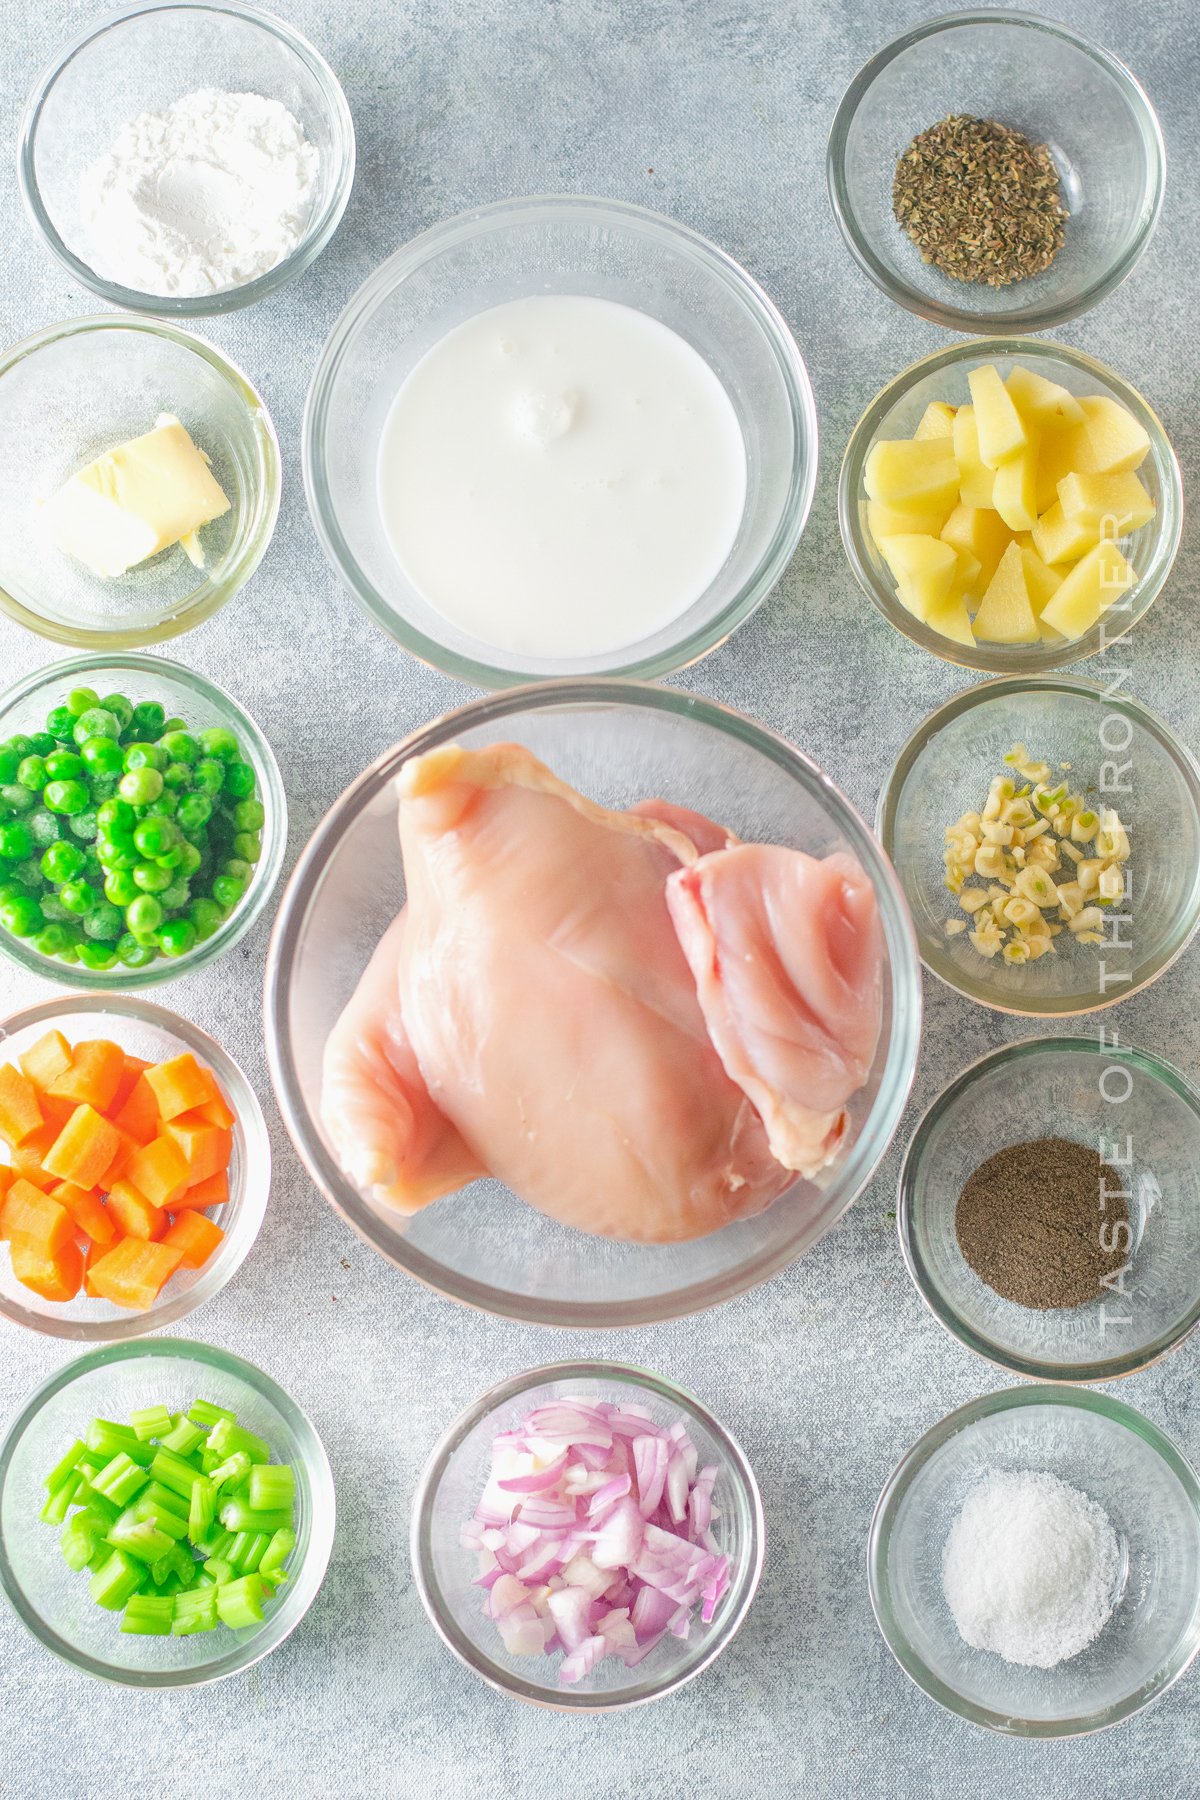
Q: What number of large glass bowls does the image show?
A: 2